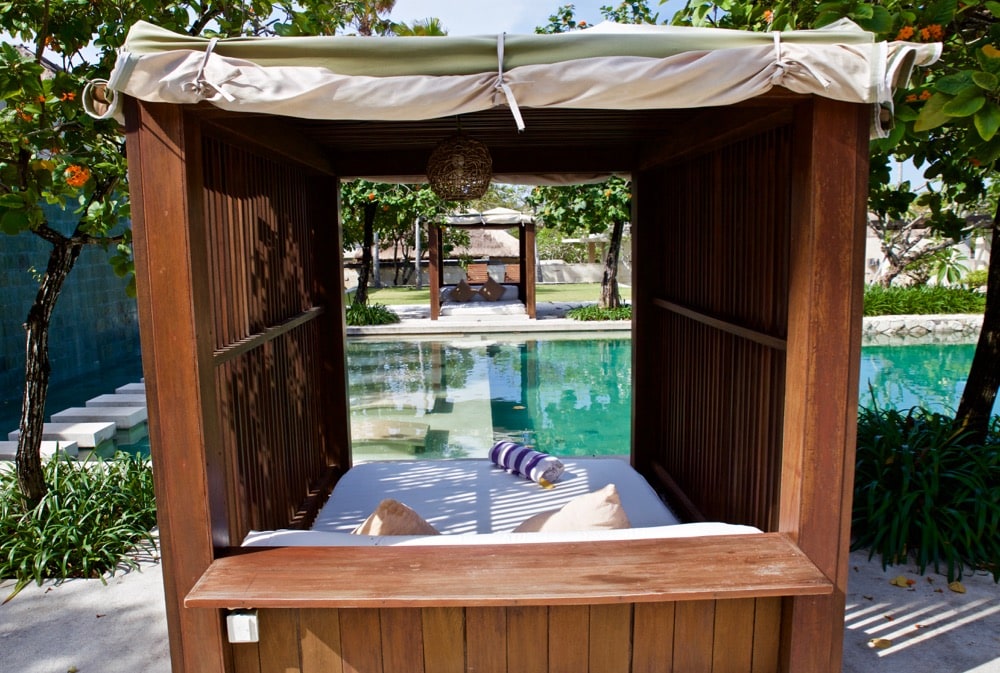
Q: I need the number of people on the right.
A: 0